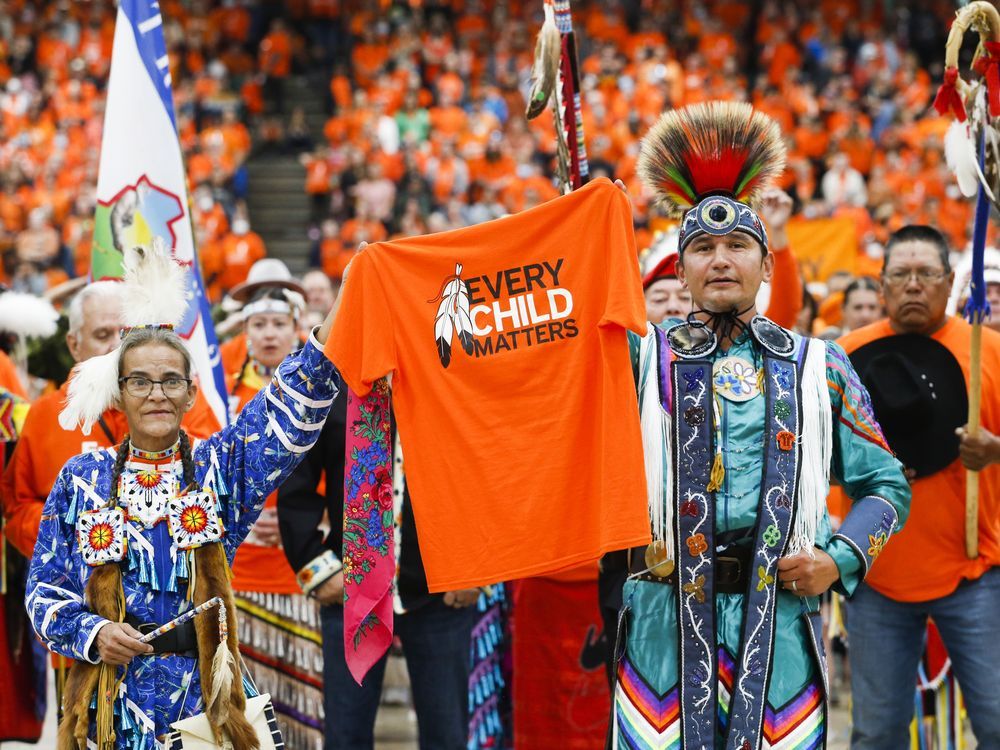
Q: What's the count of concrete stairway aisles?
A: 1